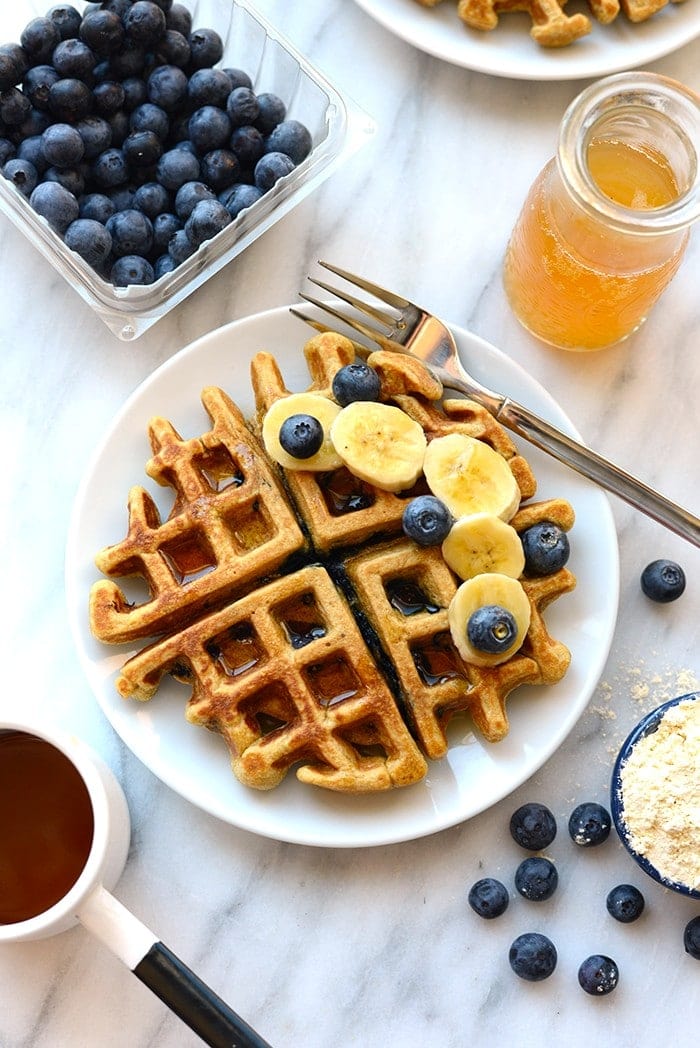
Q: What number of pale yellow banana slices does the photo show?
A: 5